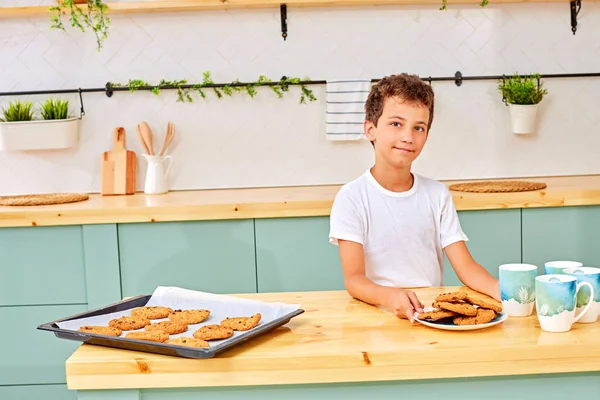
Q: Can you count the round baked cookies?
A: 14